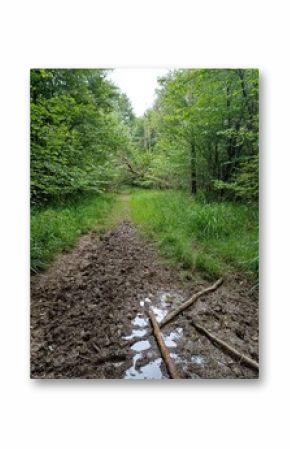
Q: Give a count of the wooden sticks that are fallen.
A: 3